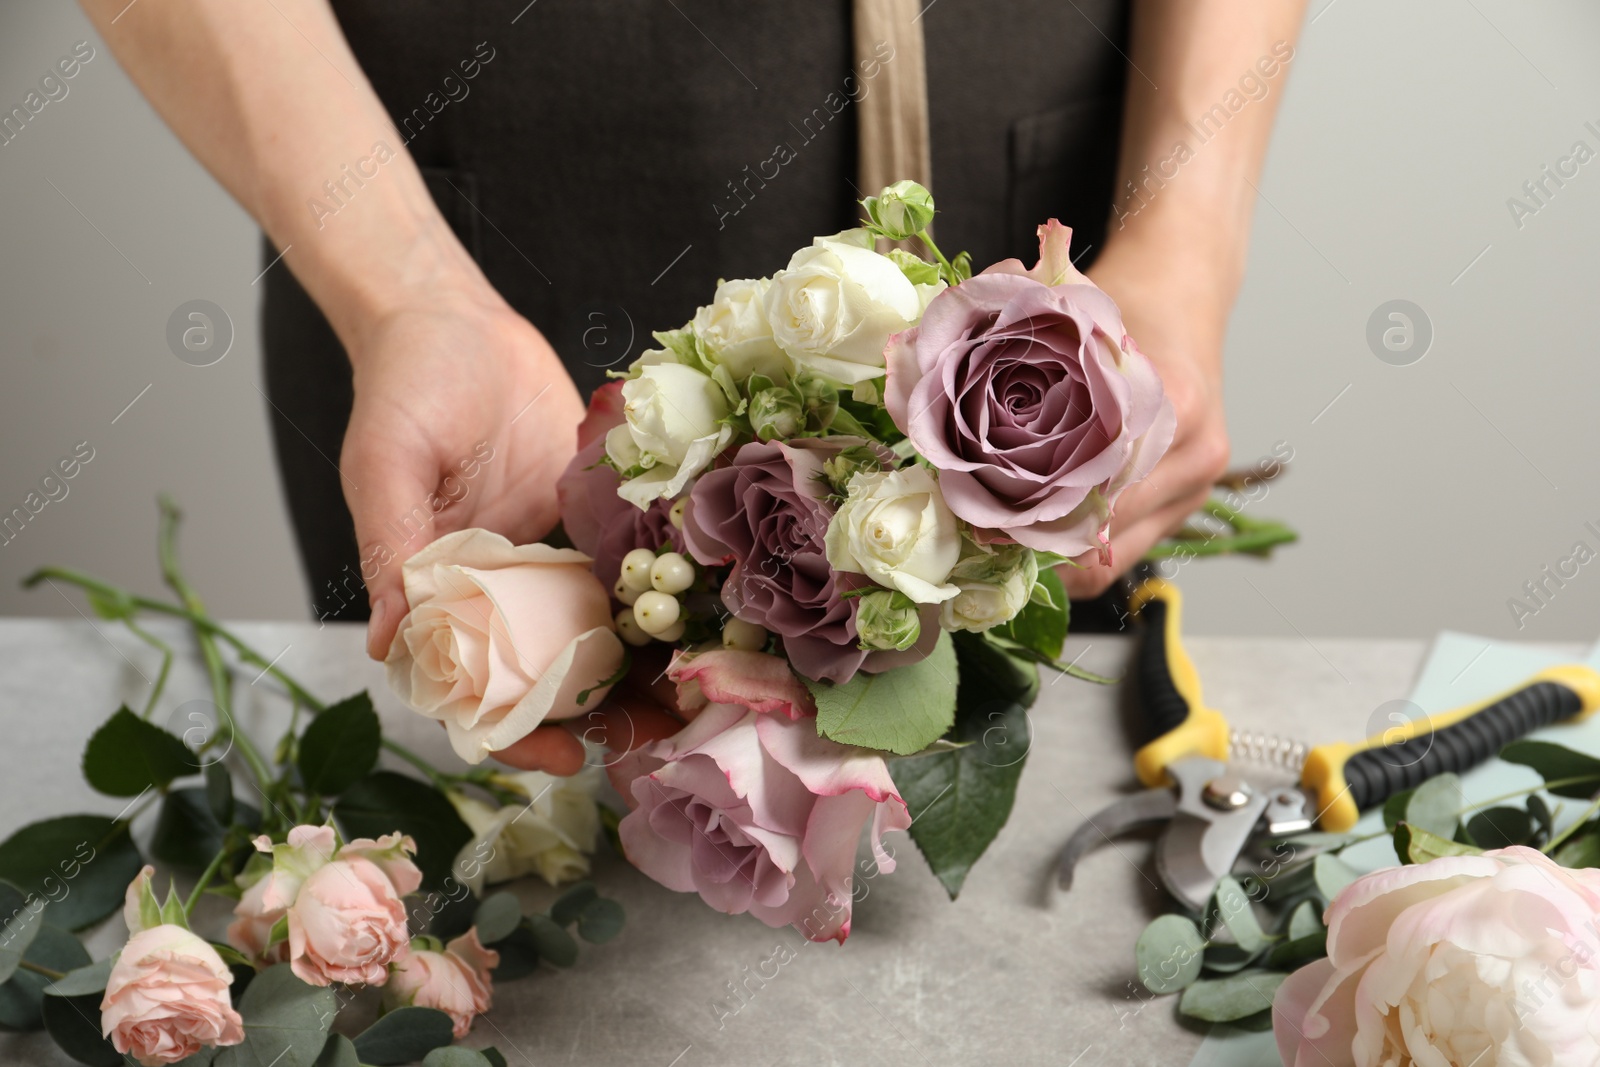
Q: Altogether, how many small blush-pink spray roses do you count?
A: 4